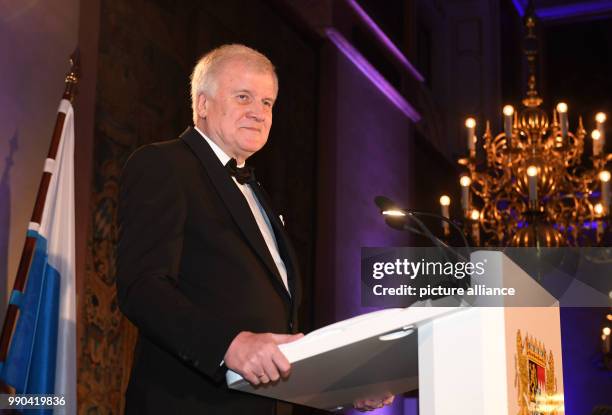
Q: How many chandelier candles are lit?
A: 11